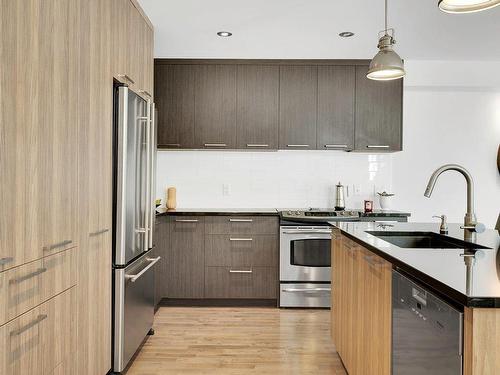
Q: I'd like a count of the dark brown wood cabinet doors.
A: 7